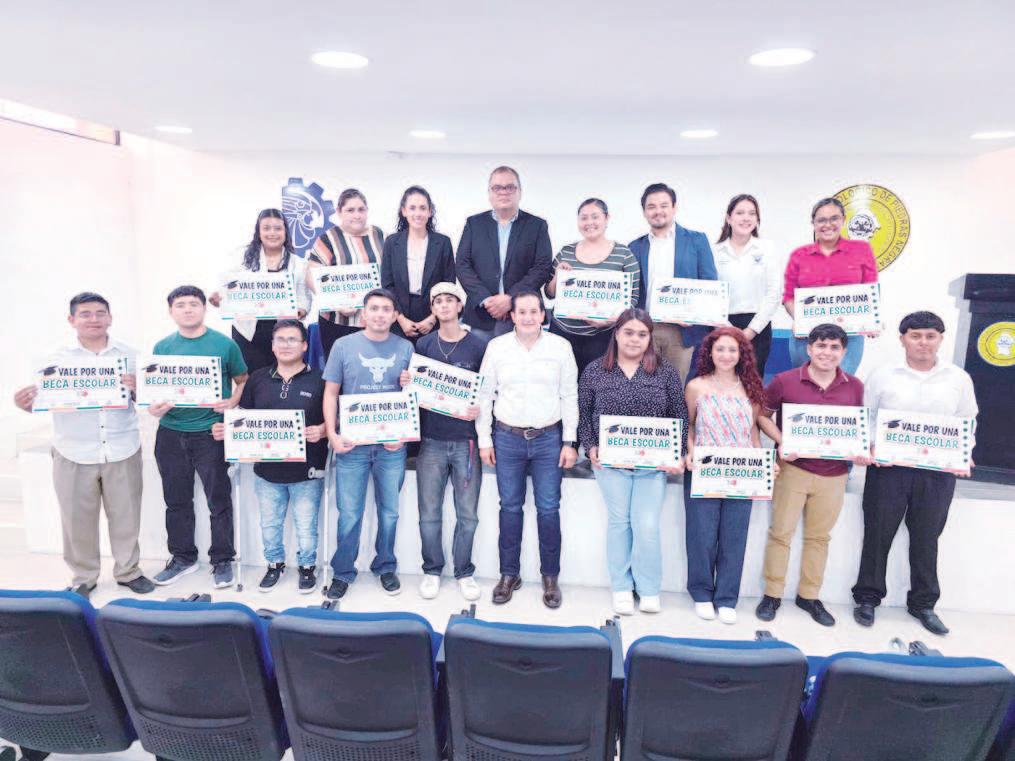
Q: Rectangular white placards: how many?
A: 14